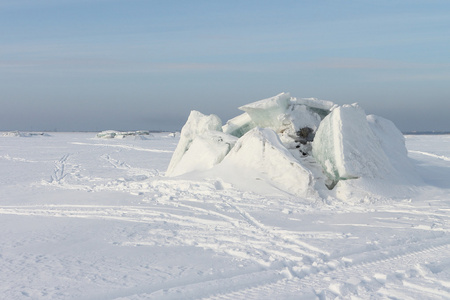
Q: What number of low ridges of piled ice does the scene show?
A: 2